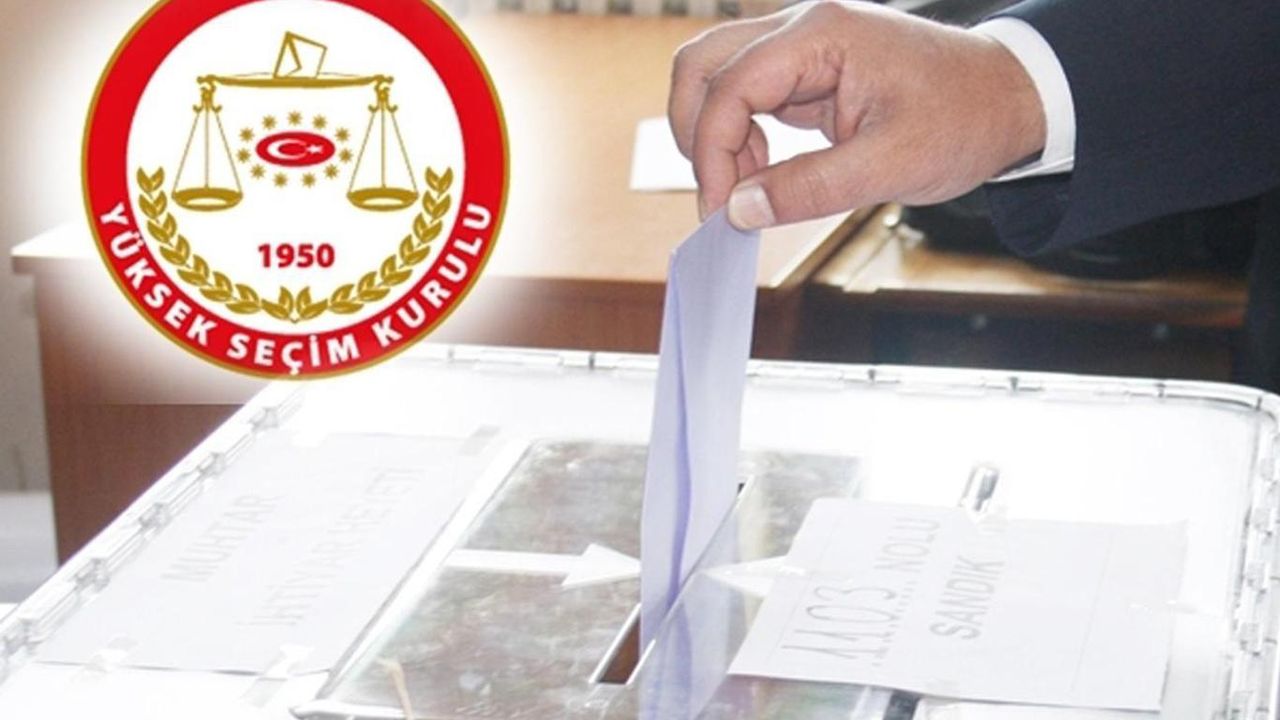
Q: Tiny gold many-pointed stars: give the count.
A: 11